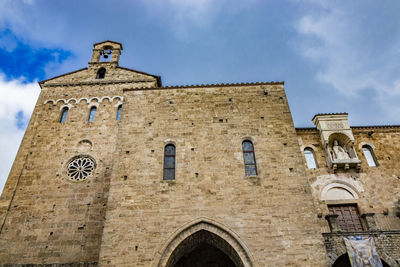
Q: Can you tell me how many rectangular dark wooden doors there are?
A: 1